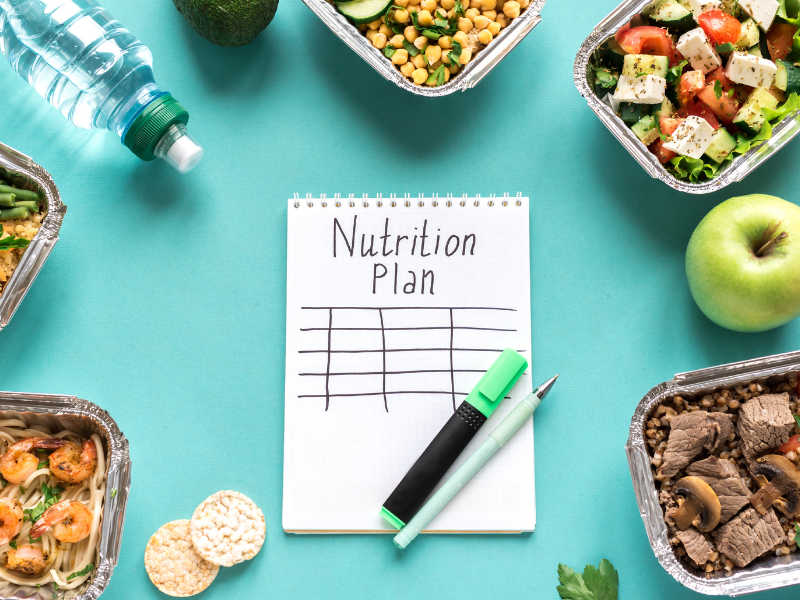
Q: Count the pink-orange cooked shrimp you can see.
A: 5